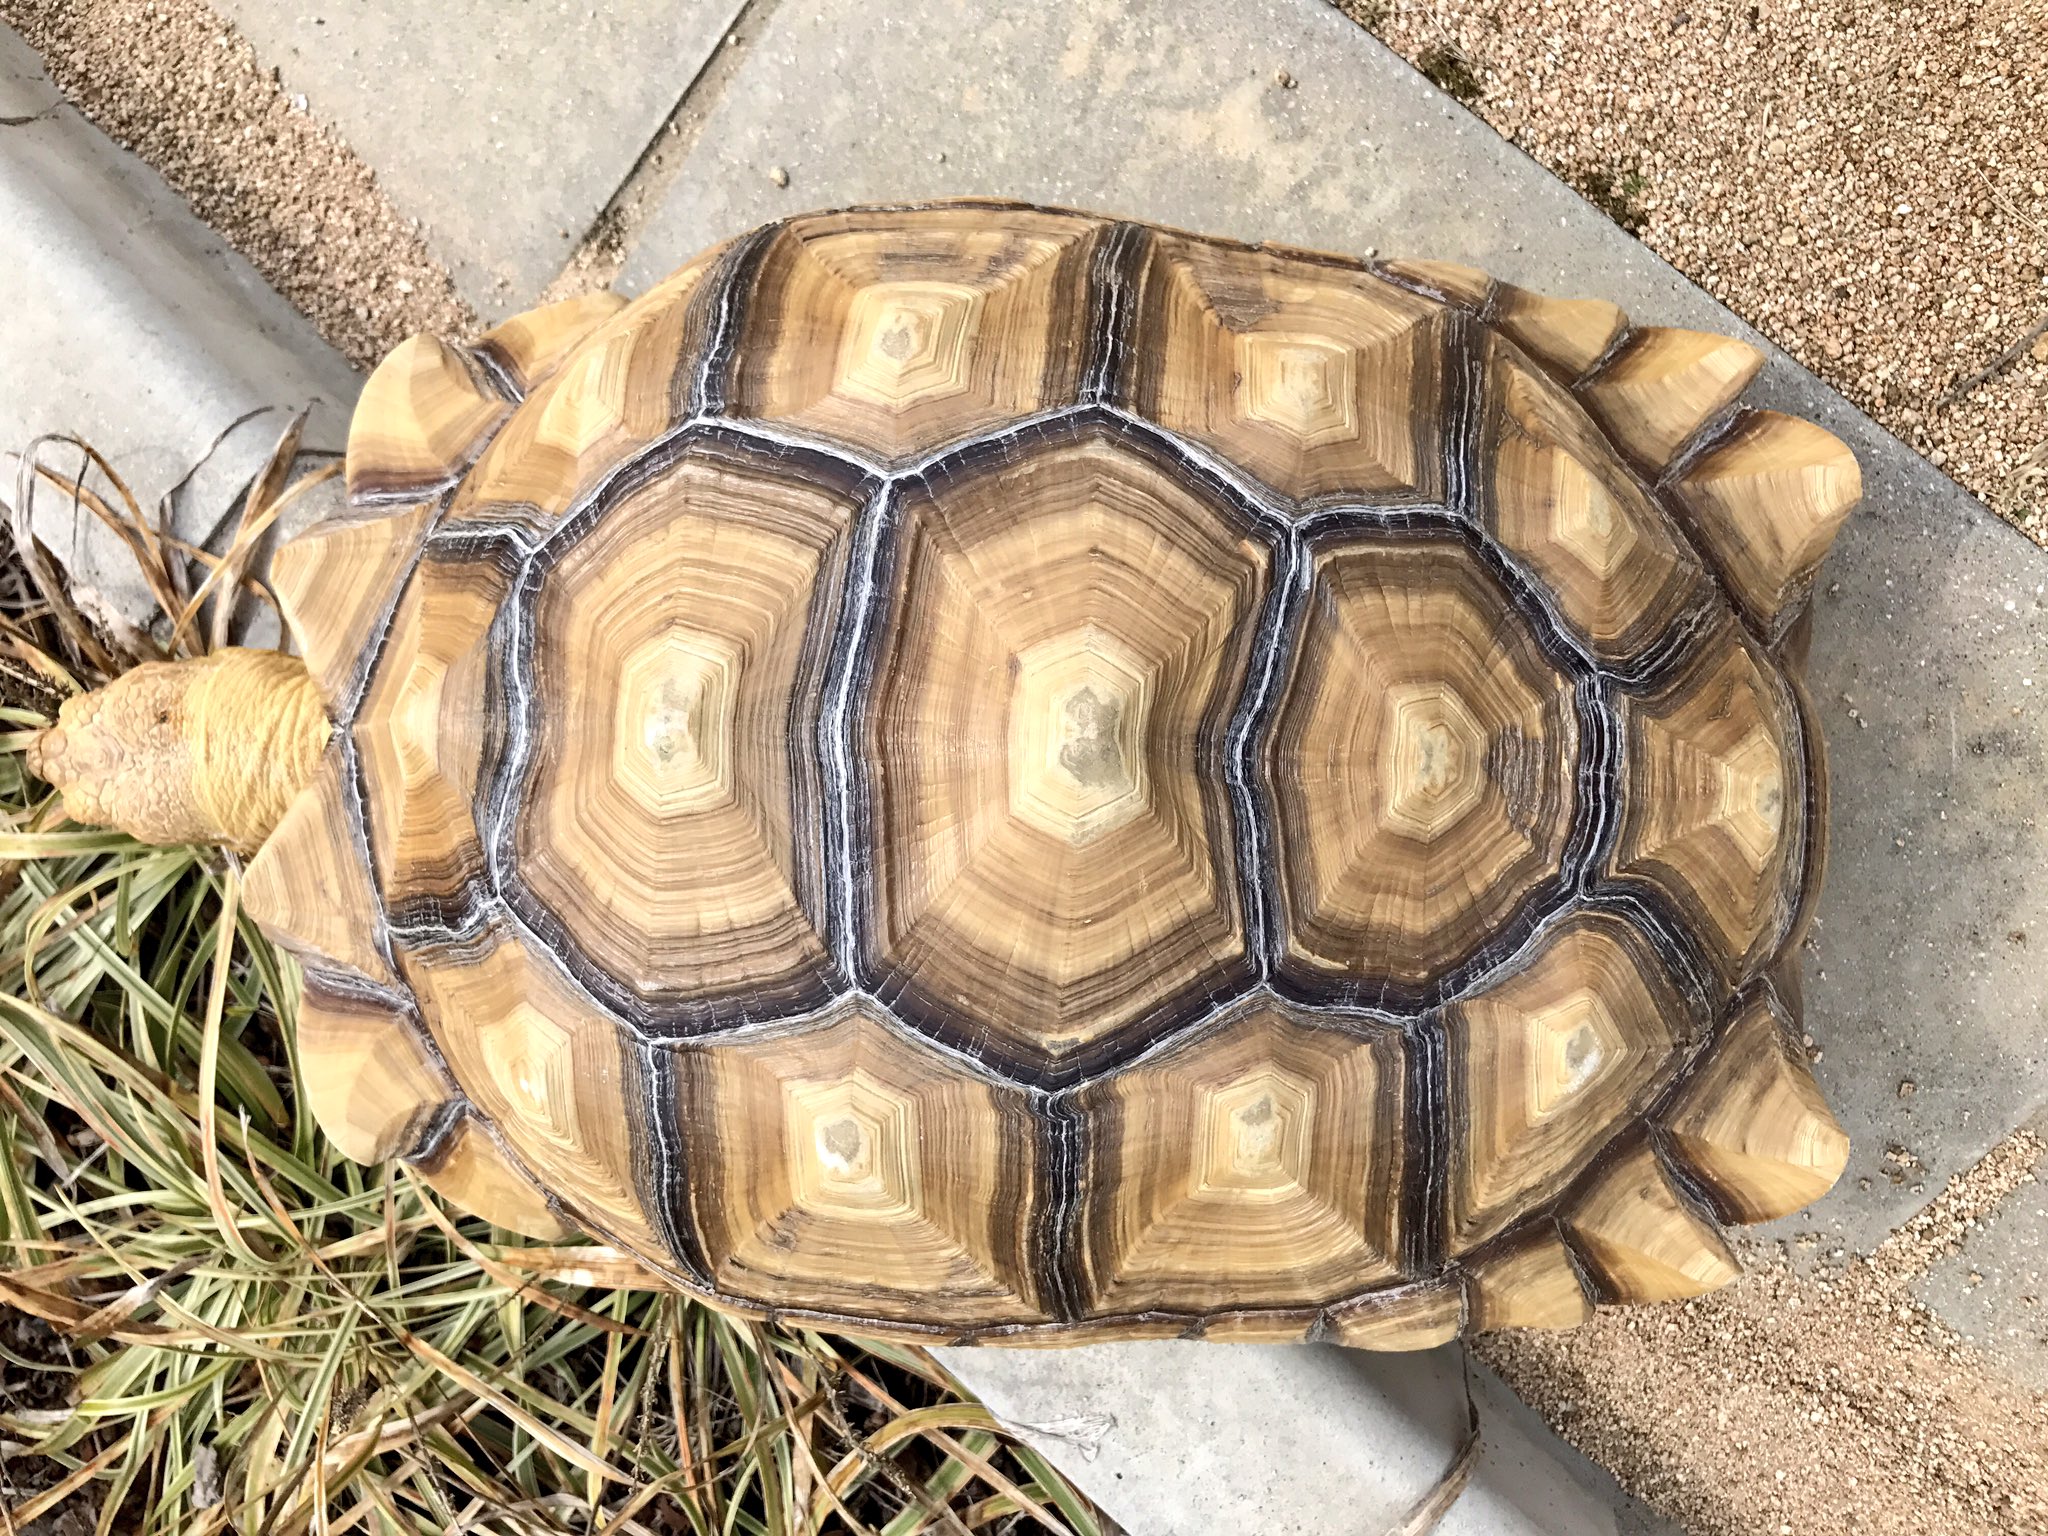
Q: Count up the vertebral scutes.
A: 5